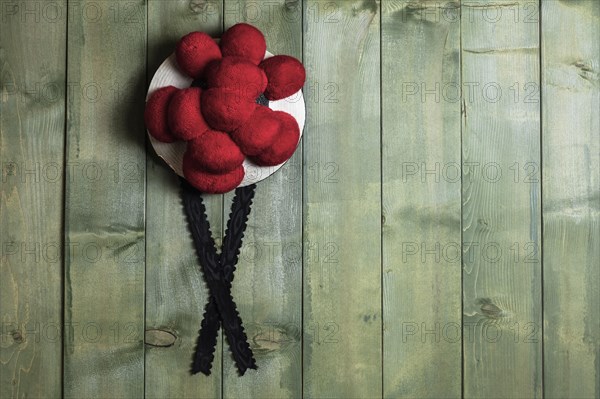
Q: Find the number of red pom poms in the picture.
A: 11